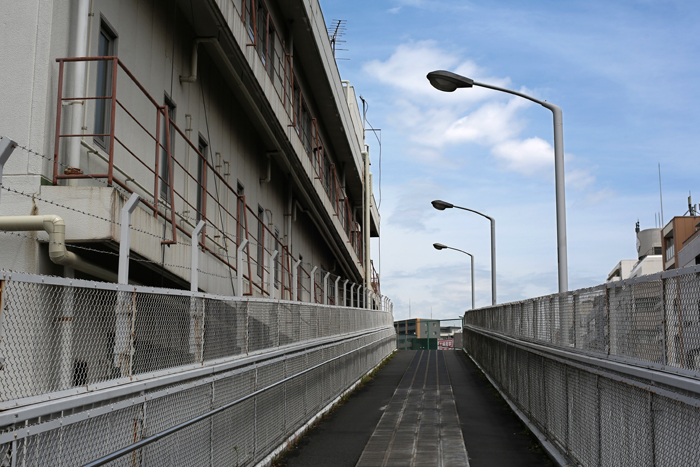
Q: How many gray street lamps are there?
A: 3